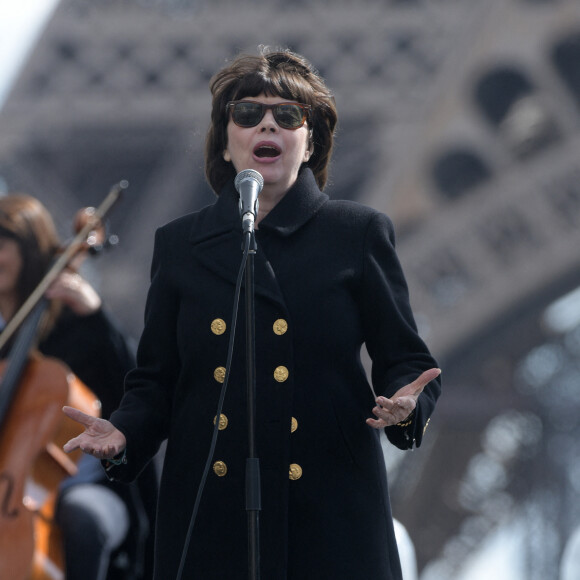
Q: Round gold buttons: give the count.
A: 8